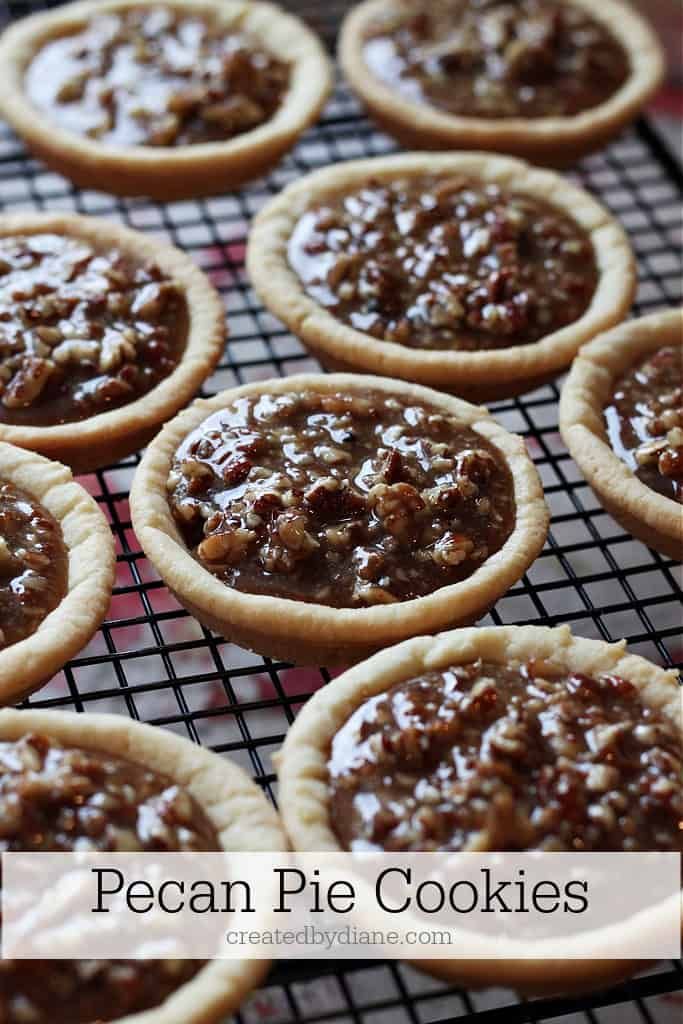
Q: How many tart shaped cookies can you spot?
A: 9